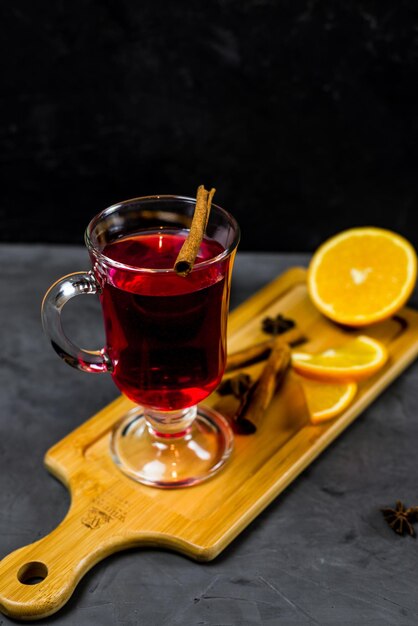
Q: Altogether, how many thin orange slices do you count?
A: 2